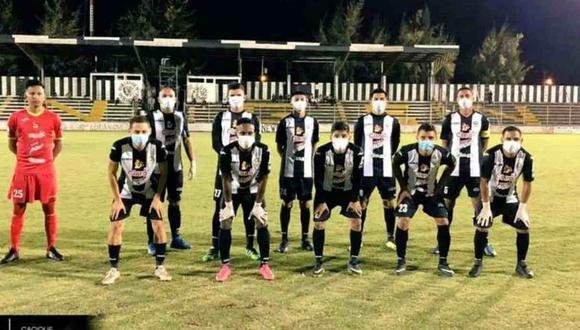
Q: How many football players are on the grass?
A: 11